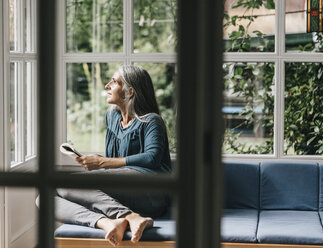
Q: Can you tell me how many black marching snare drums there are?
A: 0